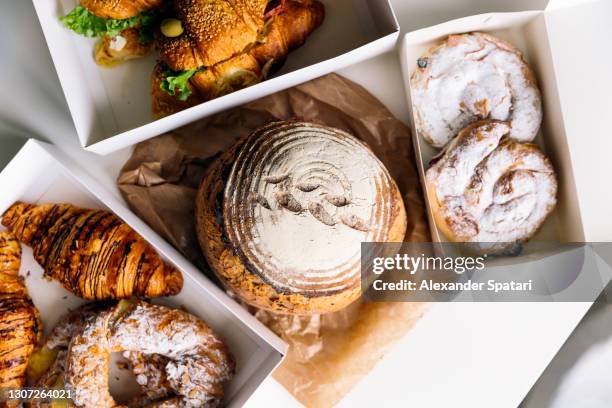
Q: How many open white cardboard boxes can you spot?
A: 3